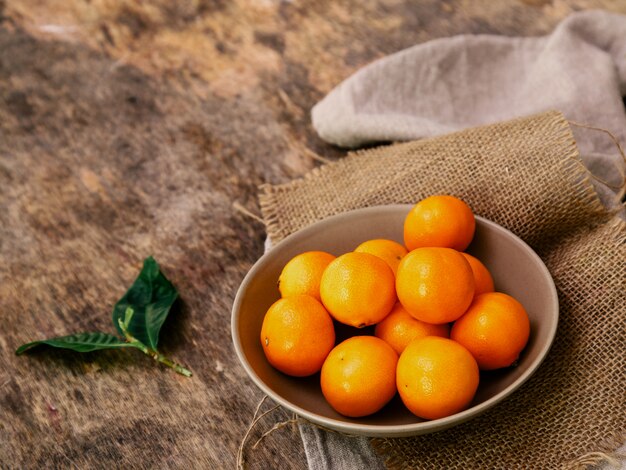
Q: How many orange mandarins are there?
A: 11